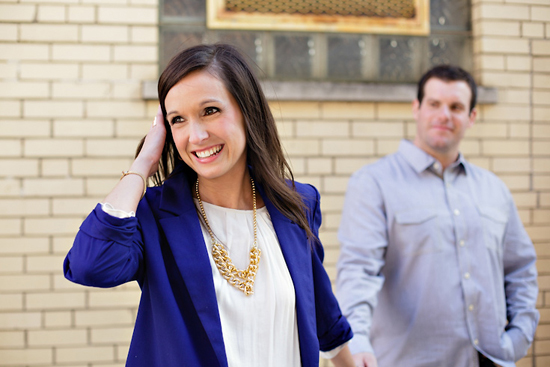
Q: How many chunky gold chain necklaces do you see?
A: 1